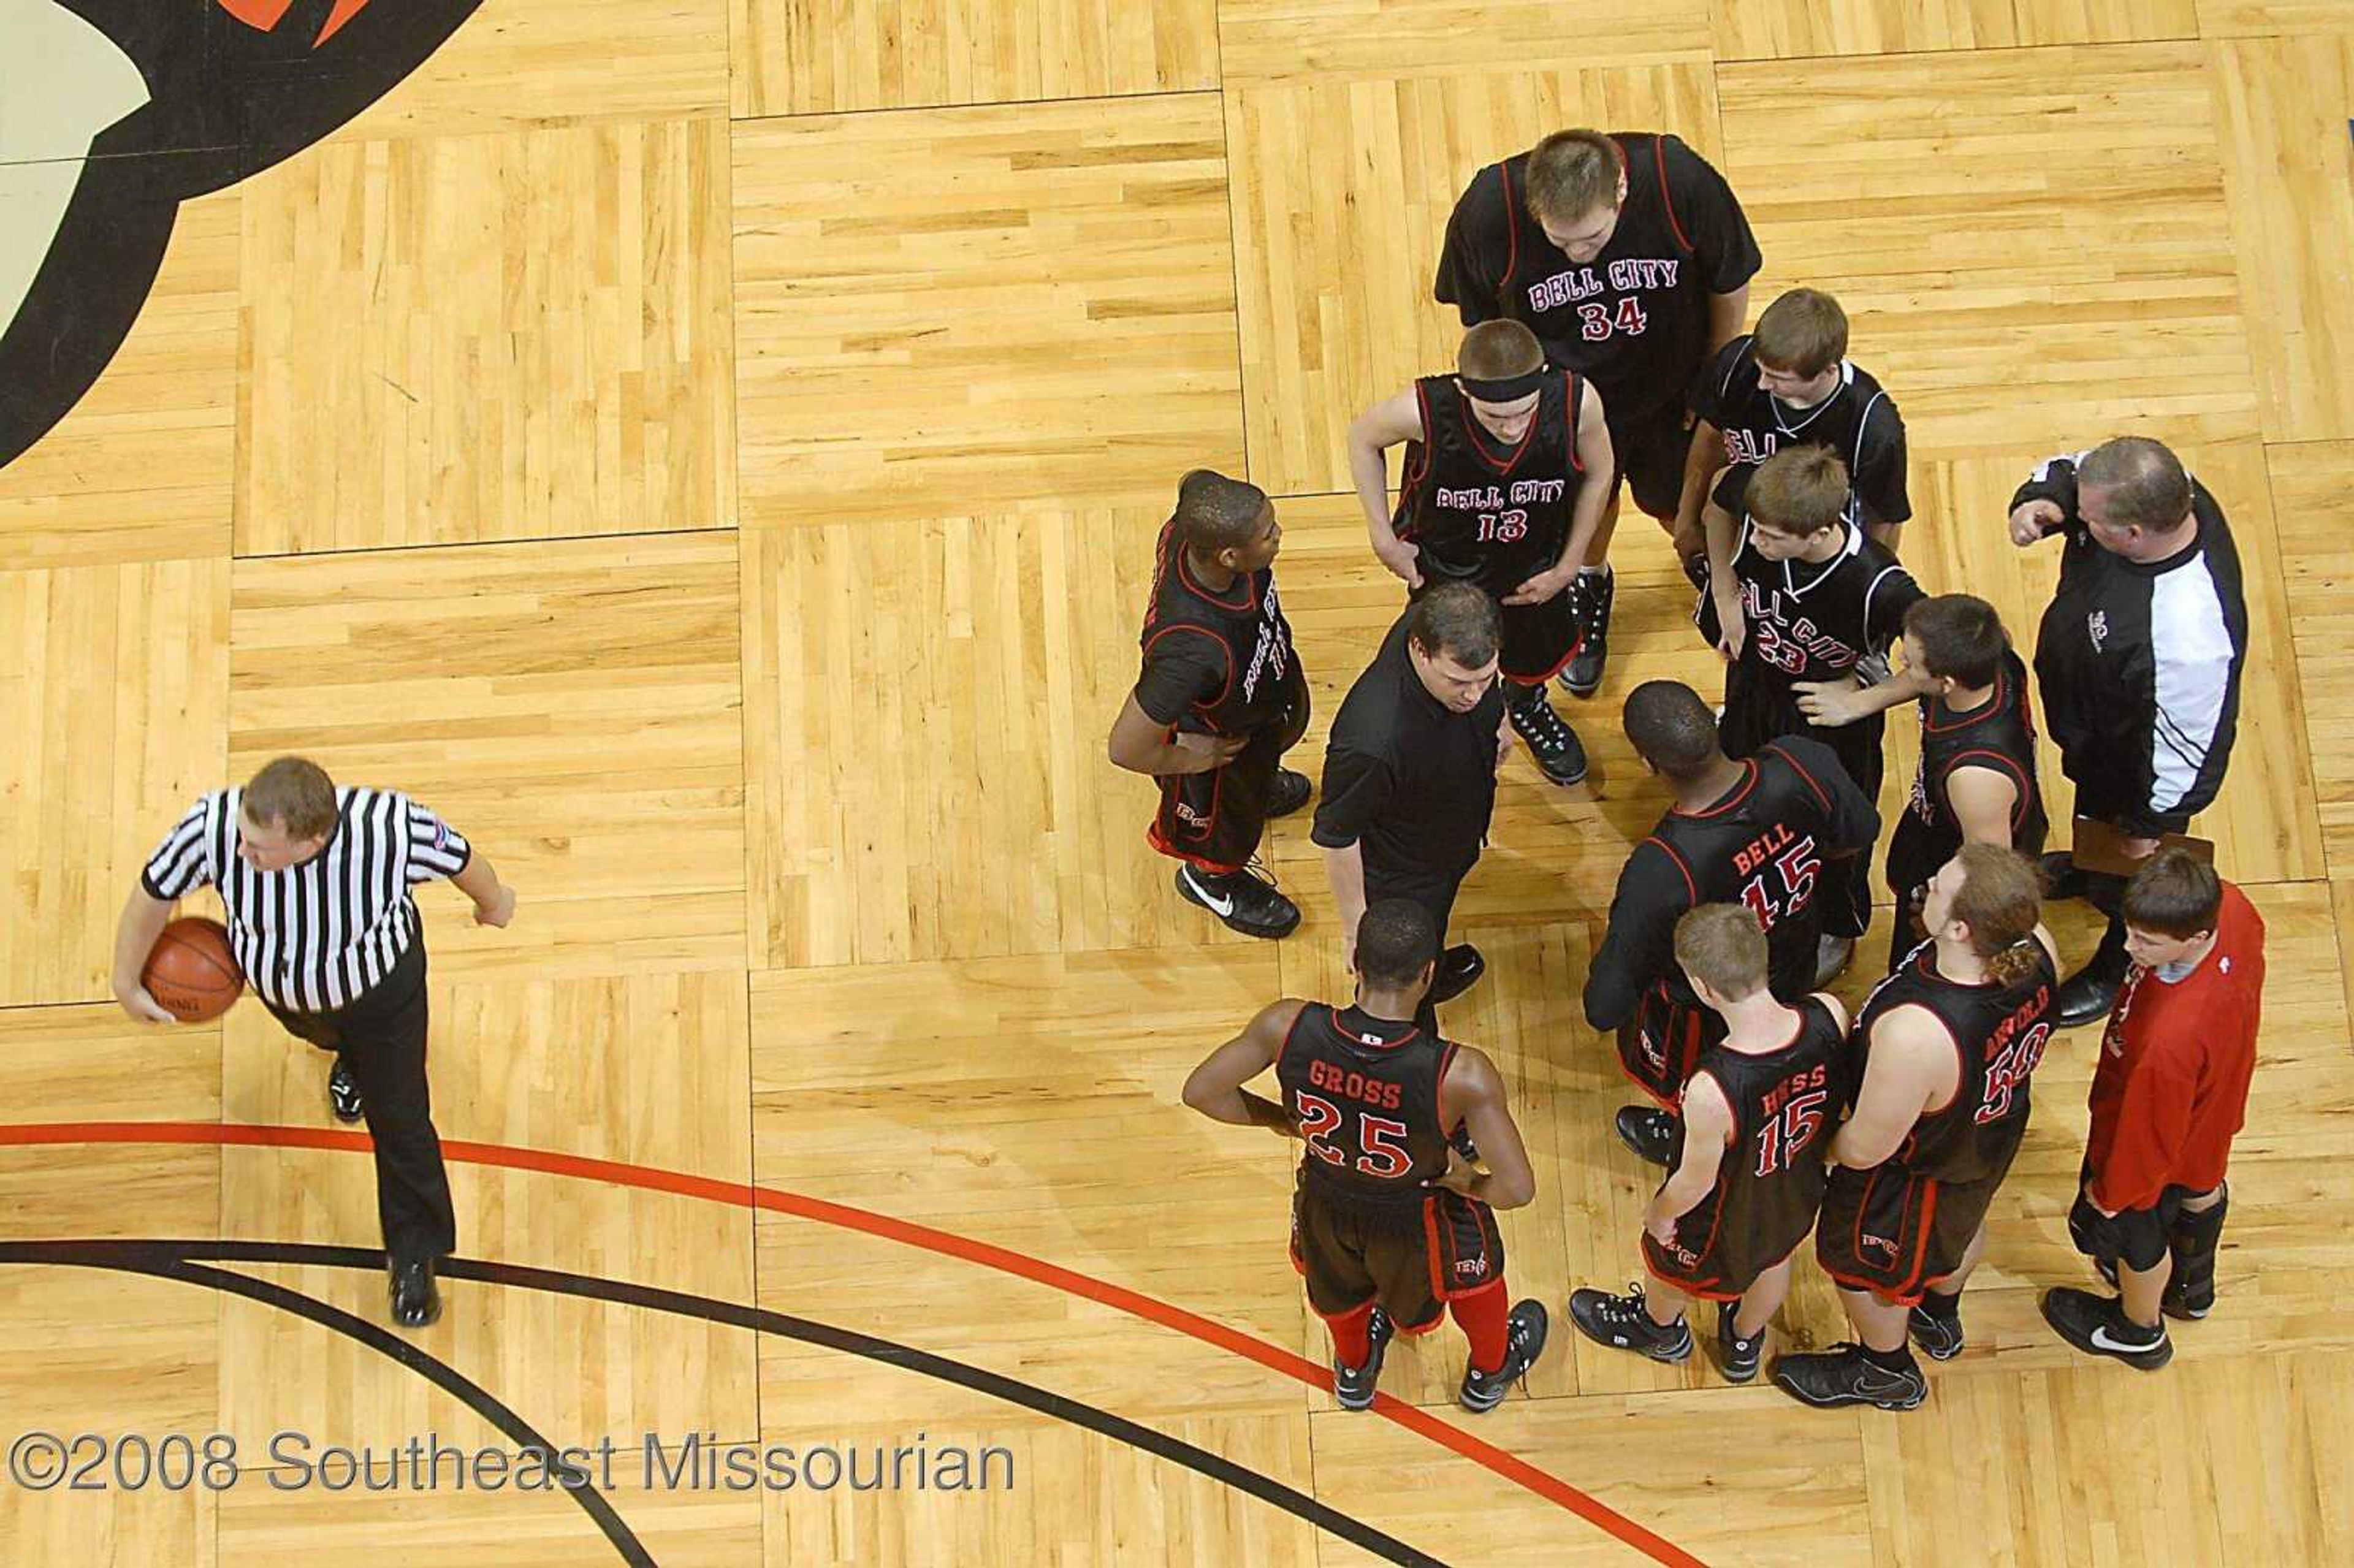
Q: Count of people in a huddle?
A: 13